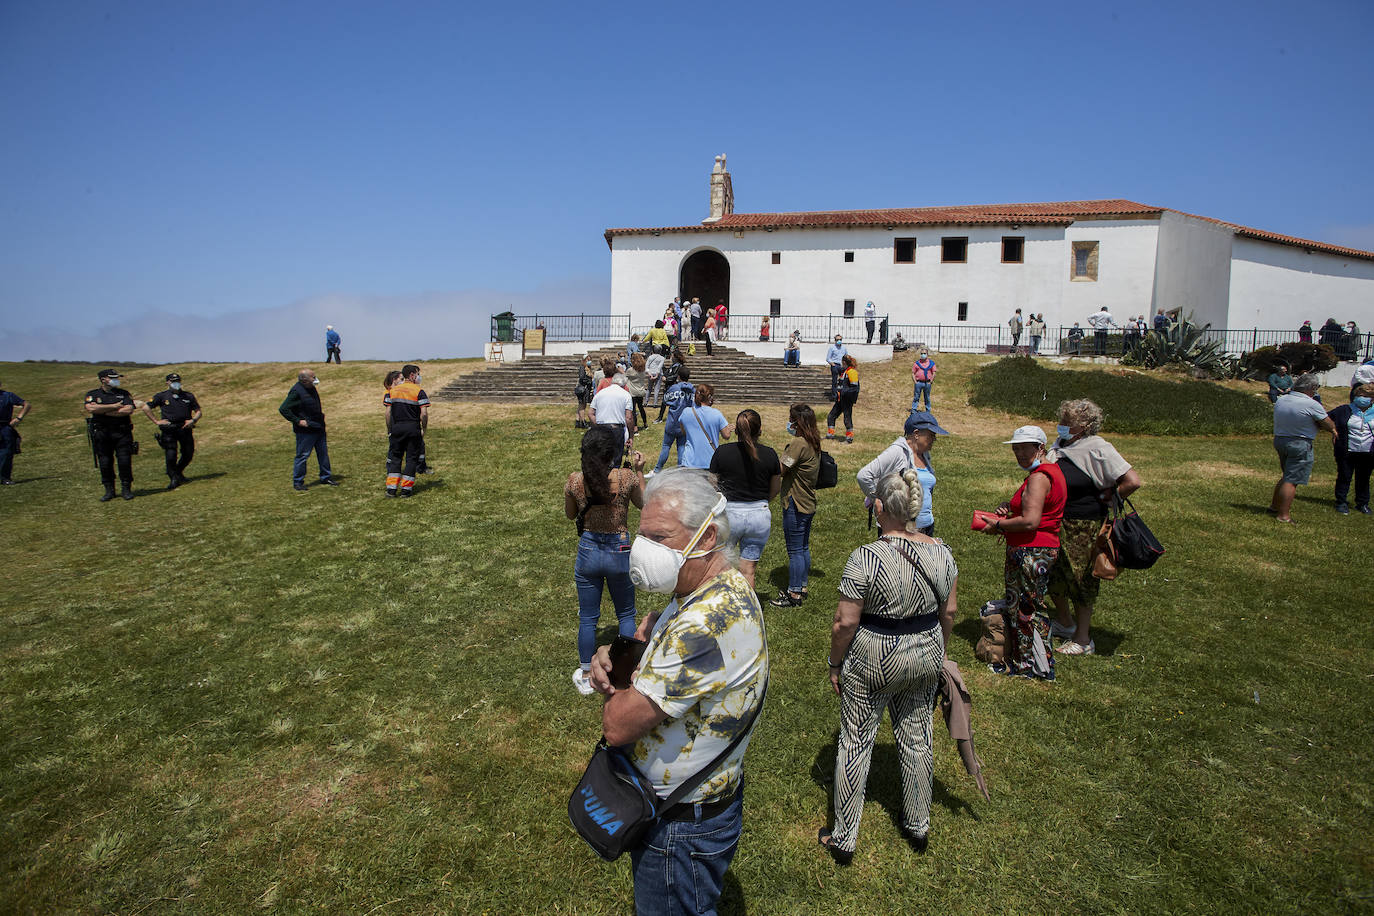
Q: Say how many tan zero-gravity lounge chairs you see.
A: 0